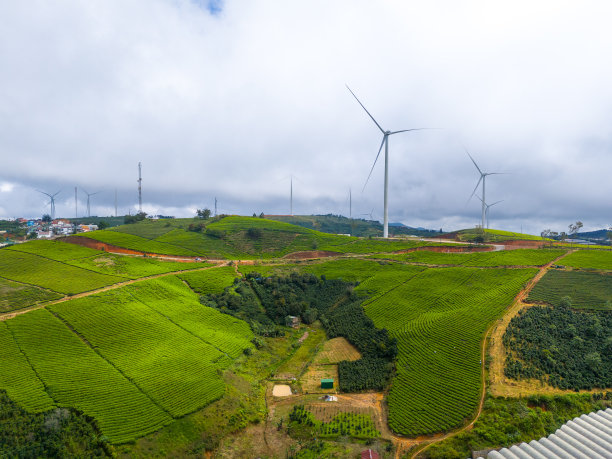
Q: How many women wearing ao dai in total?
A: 0